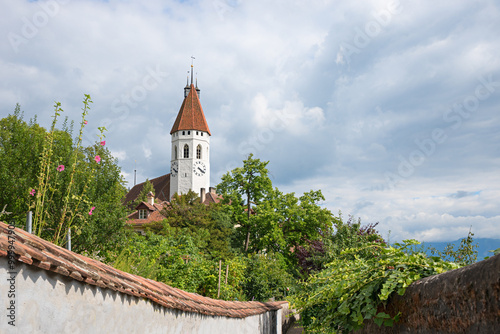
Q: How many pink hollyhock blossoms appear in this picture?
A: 6